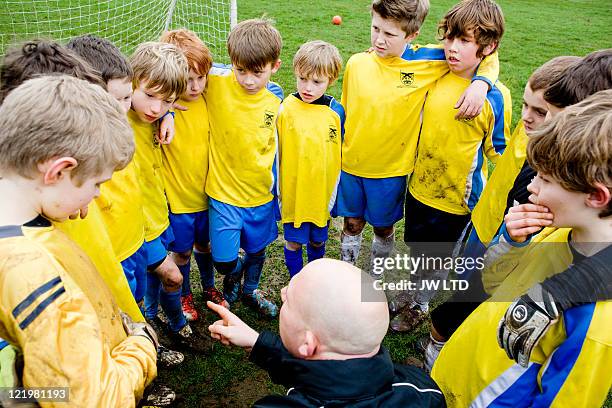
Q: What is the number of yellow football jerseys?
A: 11